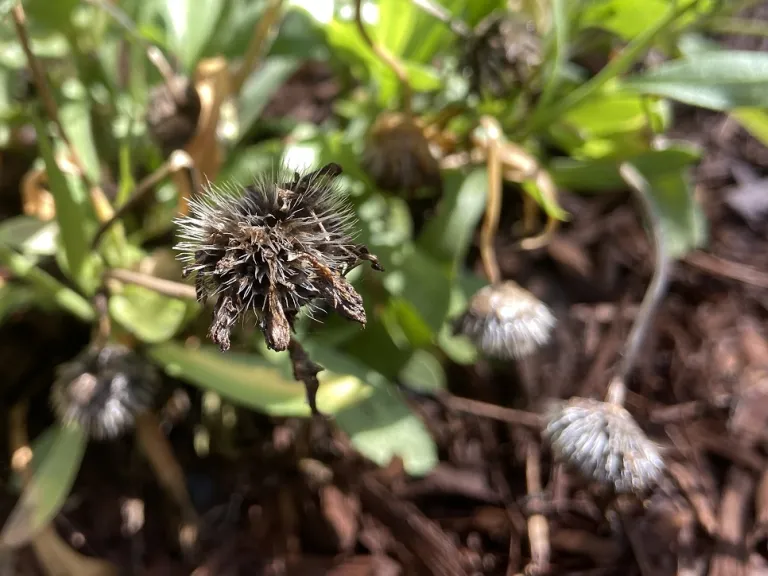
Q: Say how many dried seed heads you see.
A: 7